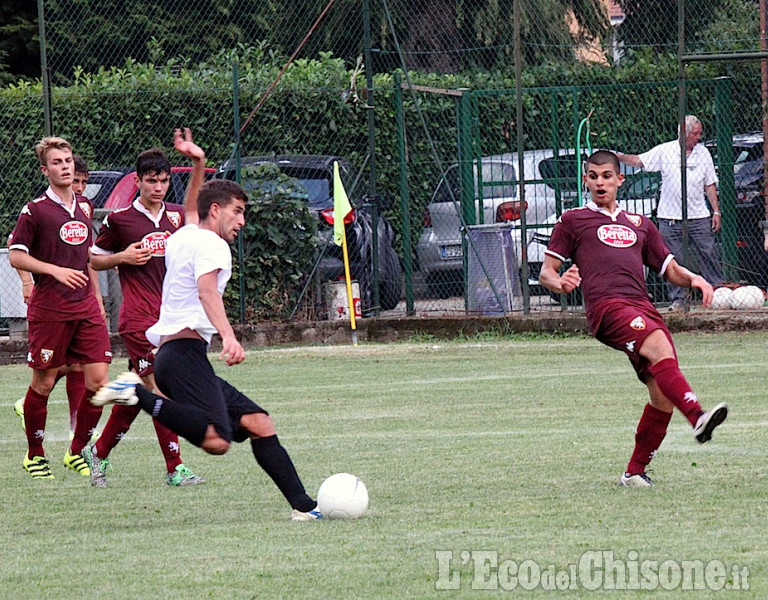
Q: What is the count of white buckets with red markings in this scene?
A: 1